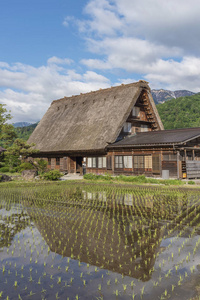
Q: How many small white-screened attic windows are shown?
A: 3